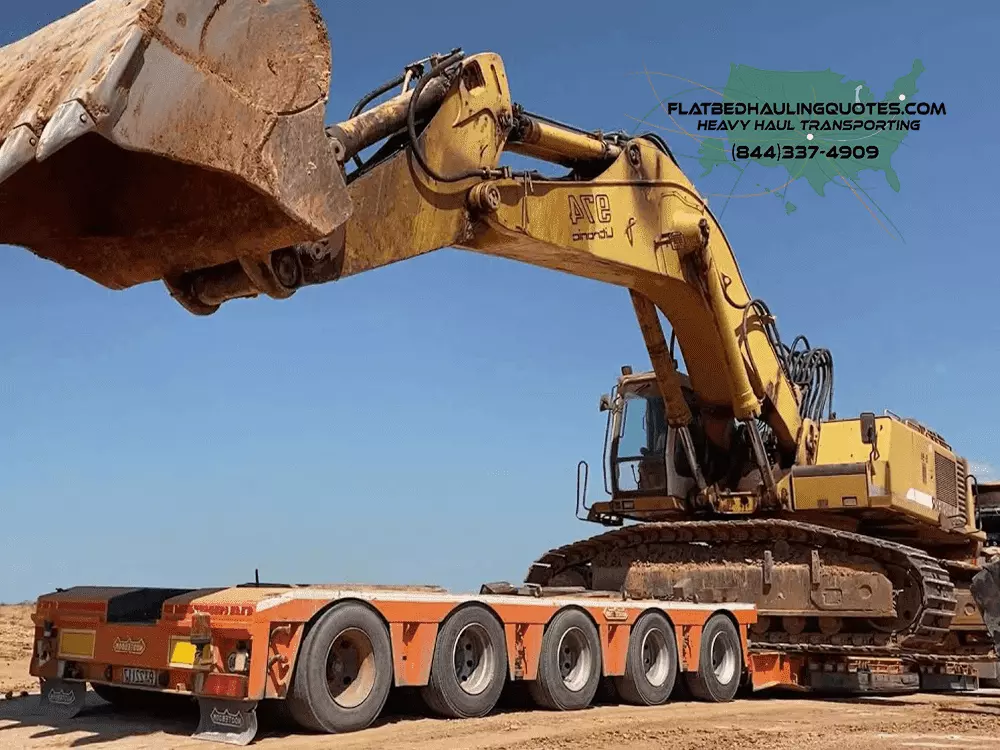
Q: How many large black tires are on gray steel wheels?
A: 5